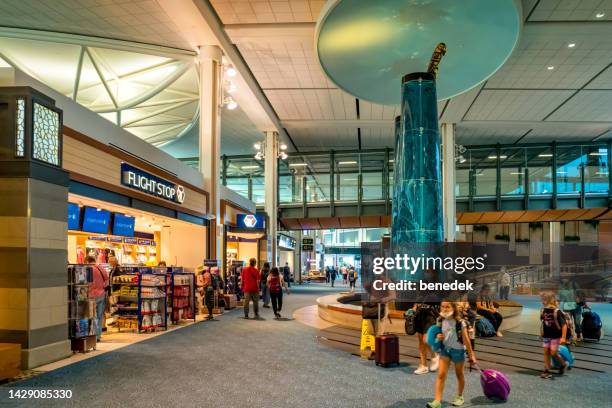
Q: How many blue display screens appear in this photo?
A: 3